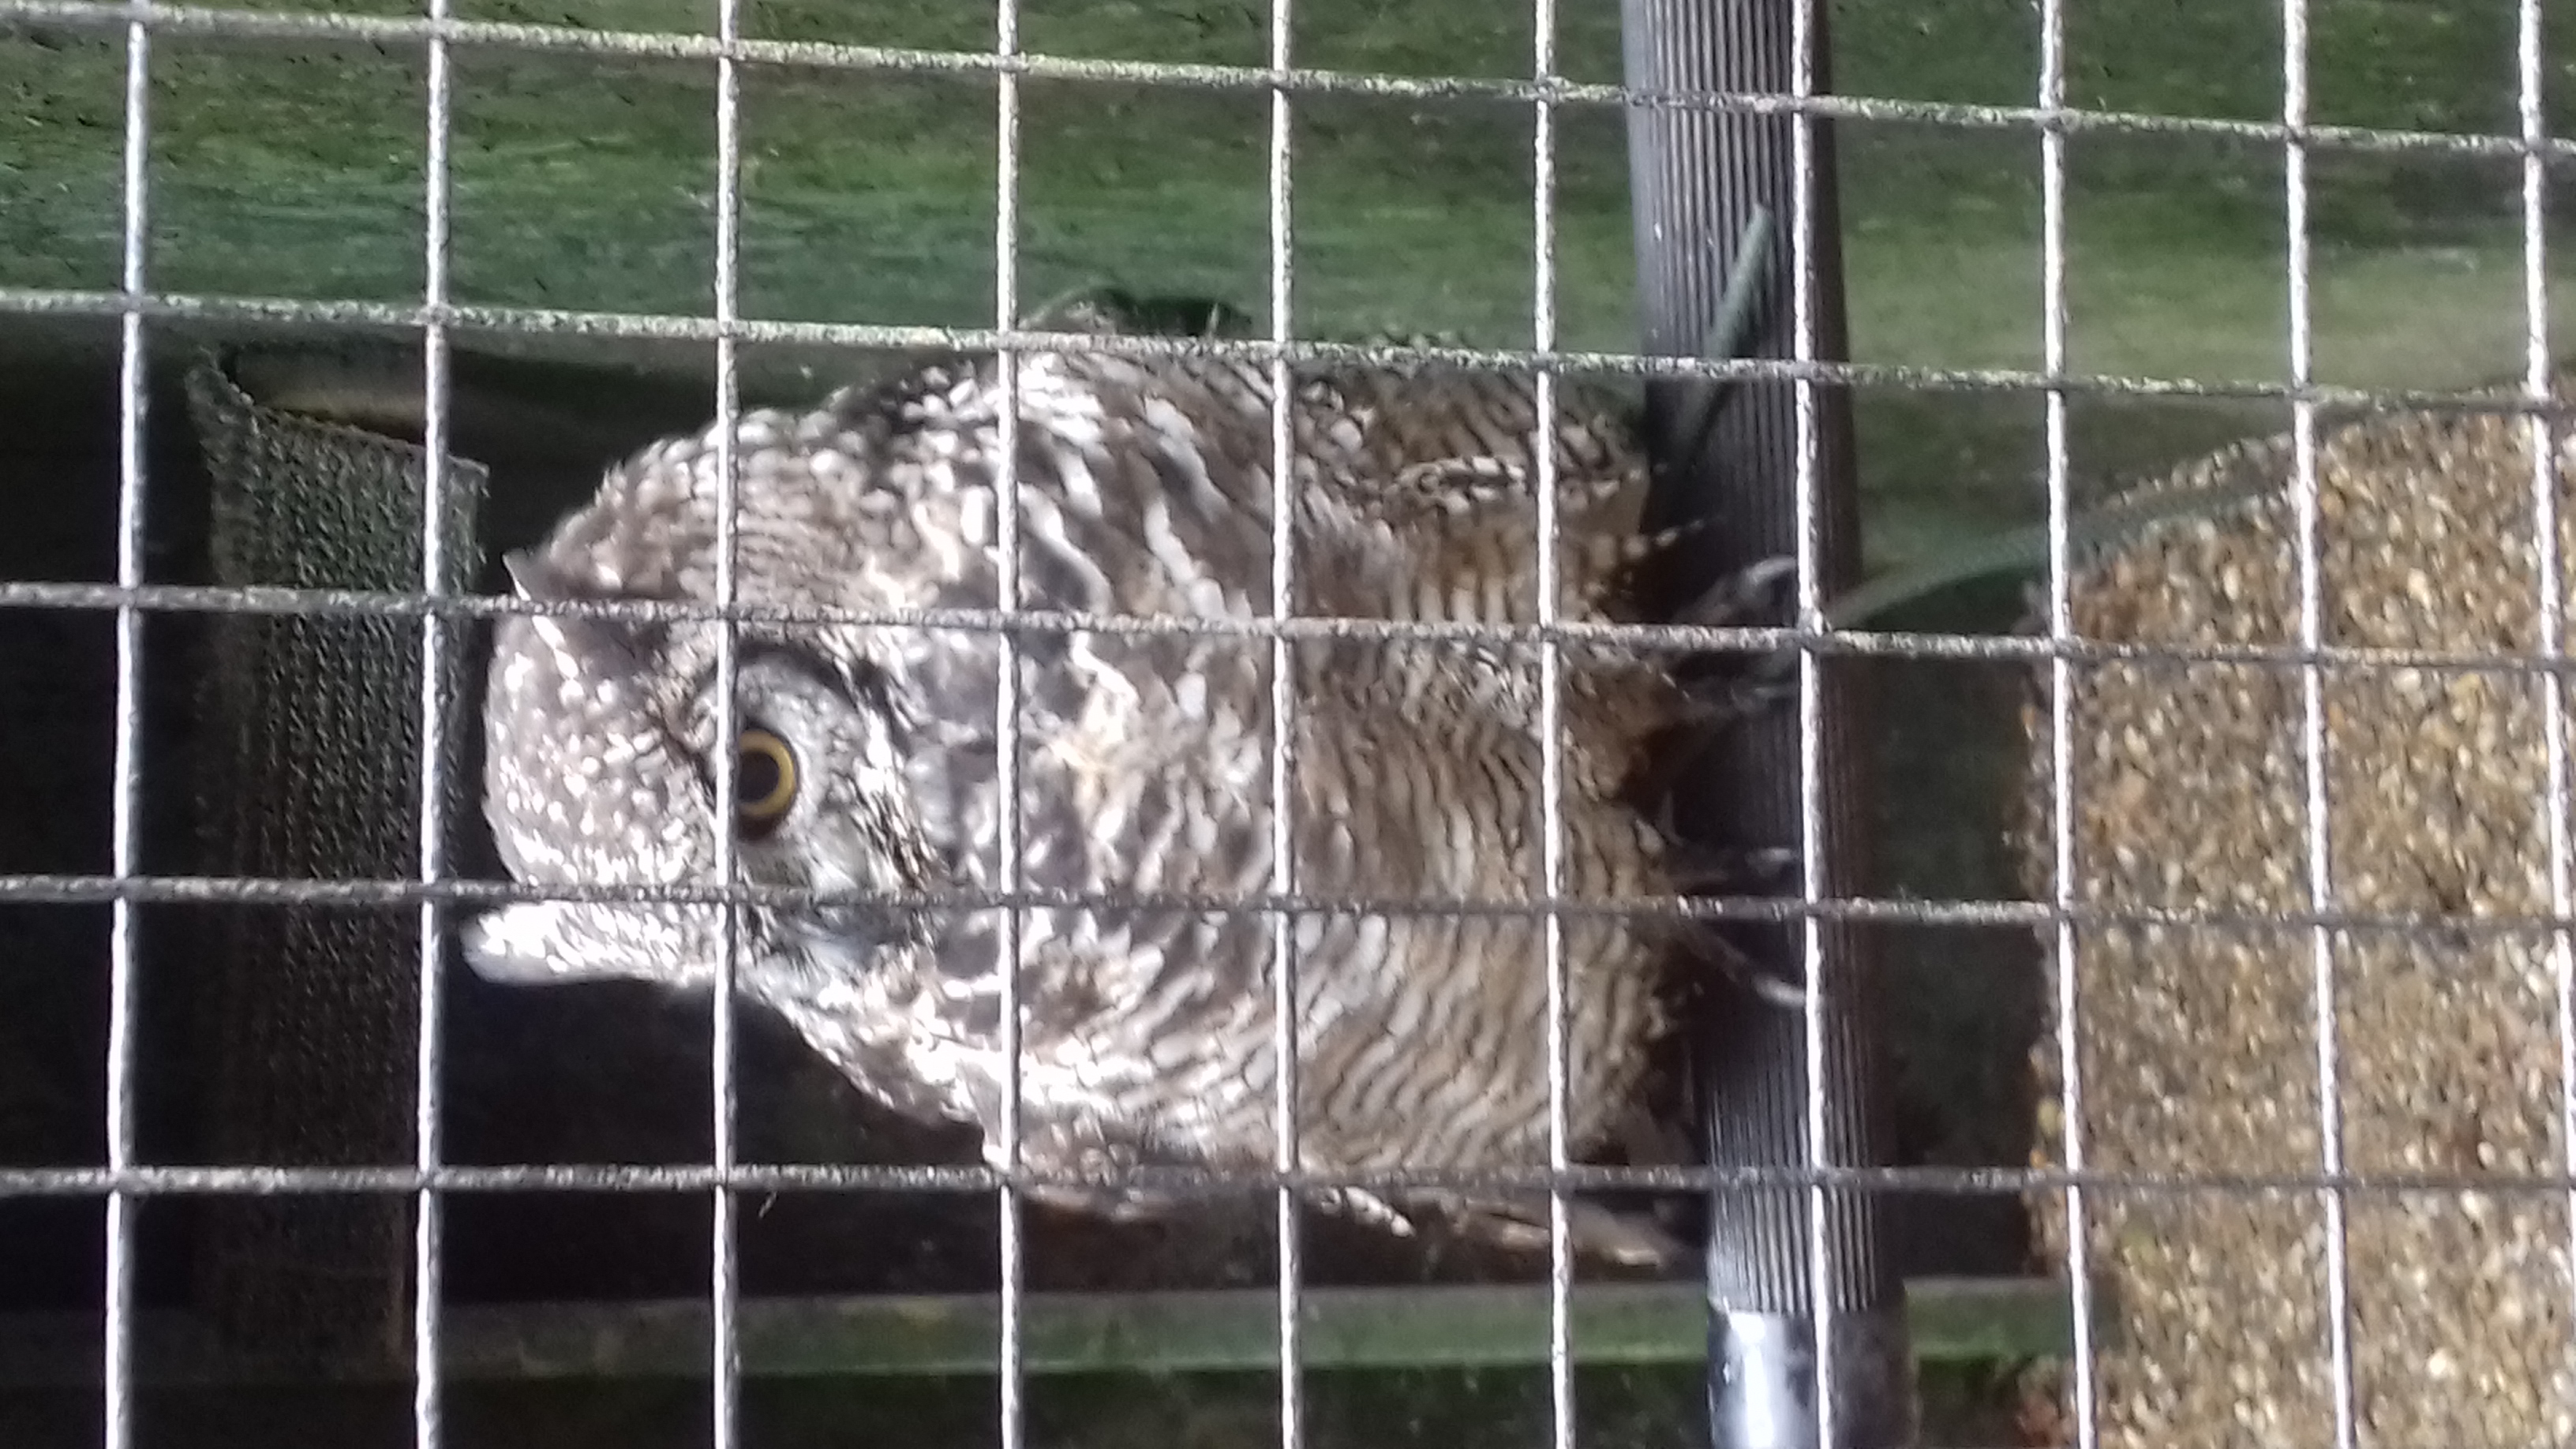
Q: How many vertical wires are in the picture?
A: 10